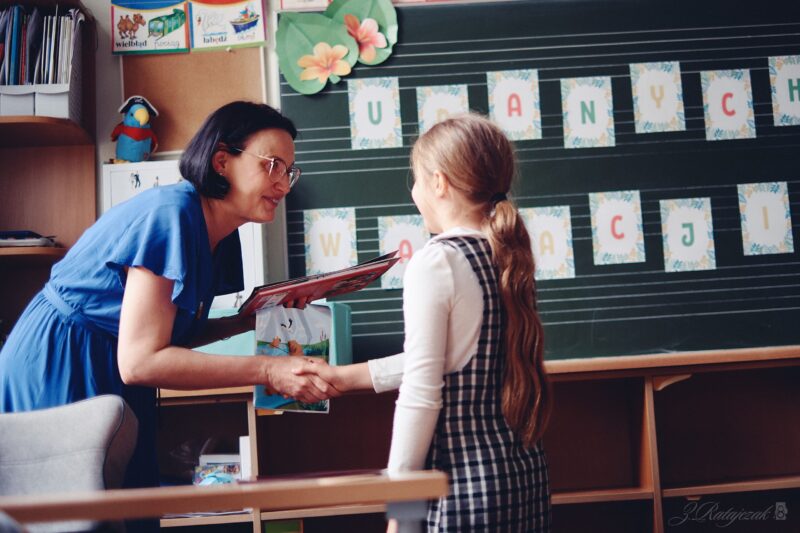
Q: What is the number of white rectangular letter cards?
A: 13